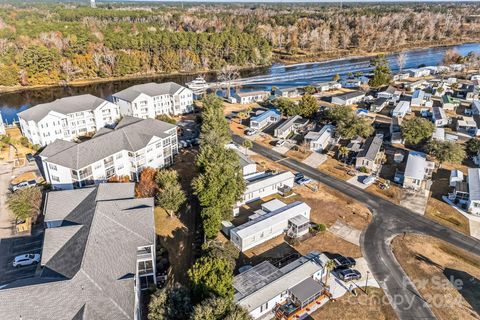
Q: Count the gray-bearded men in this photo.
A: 0